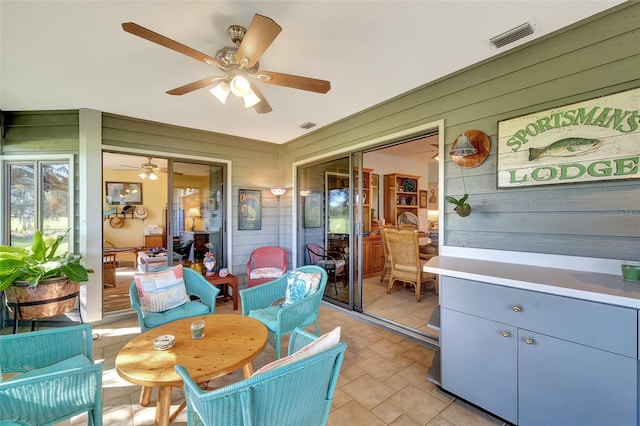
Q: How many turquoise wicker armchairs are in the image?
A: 4